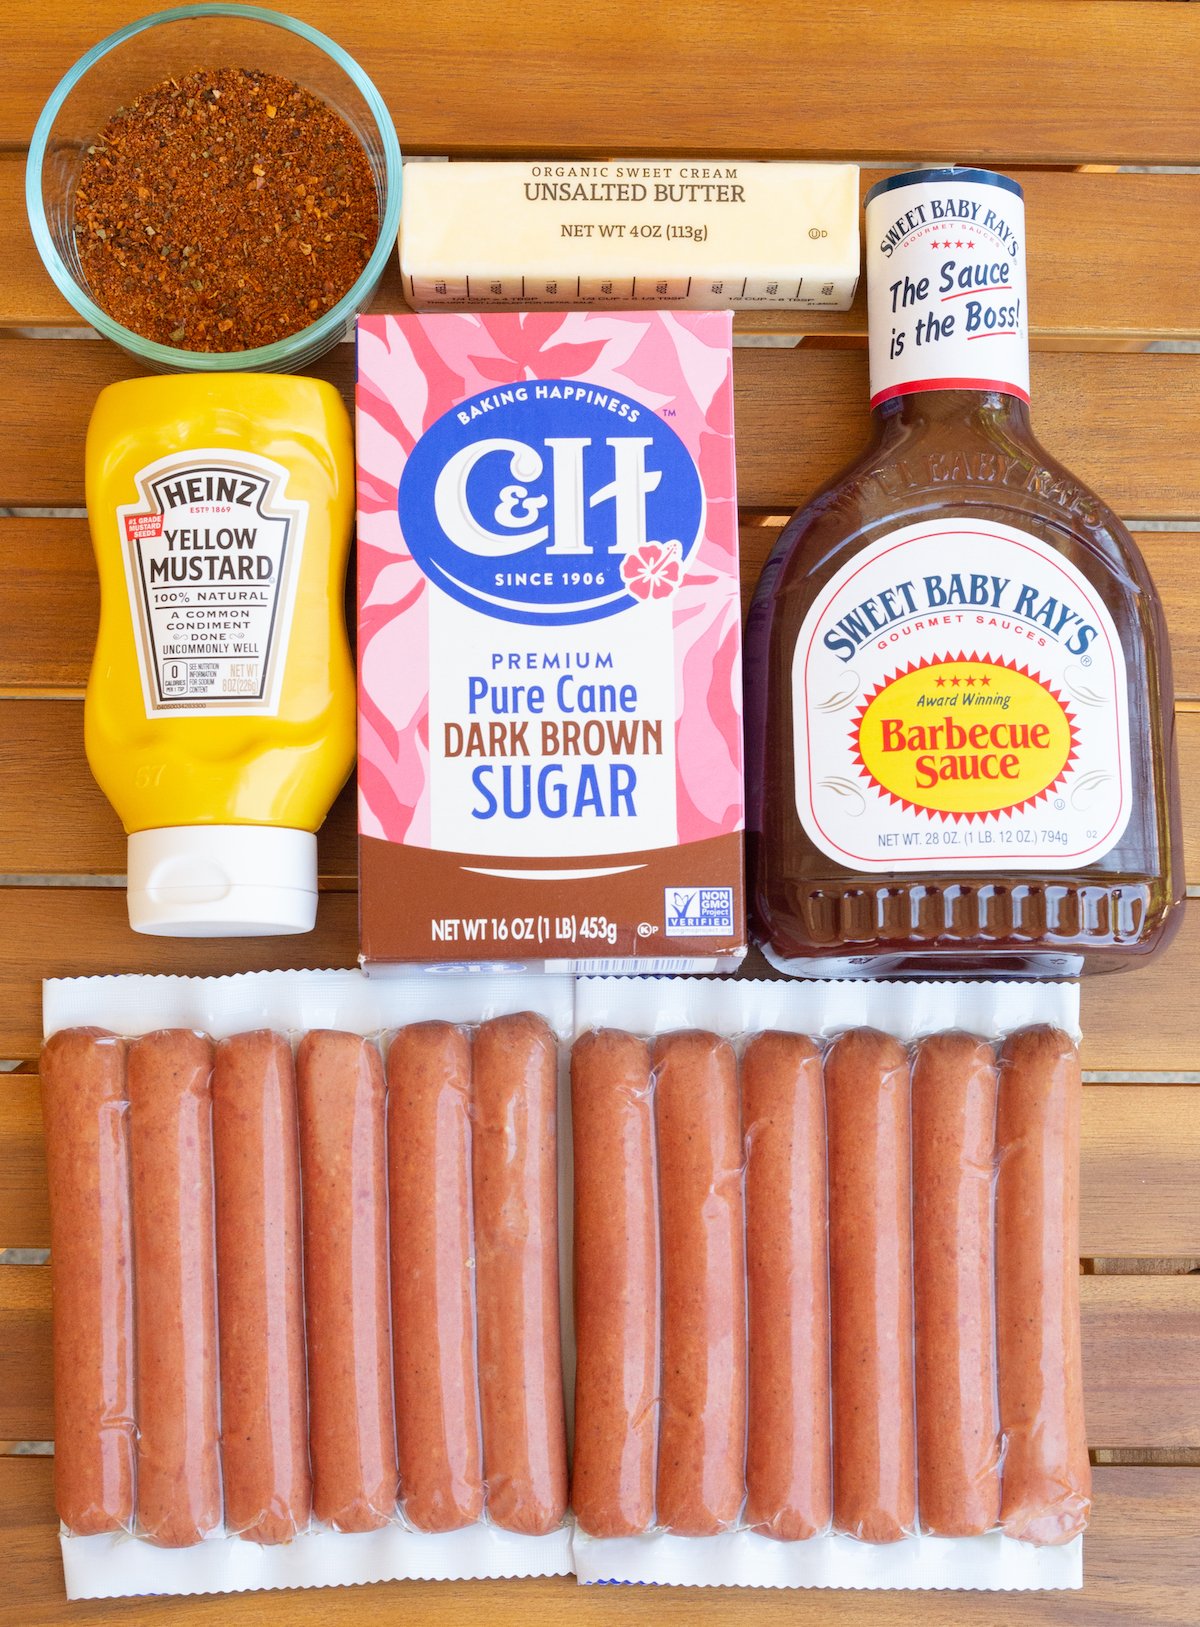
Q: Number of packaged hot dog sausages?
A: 12